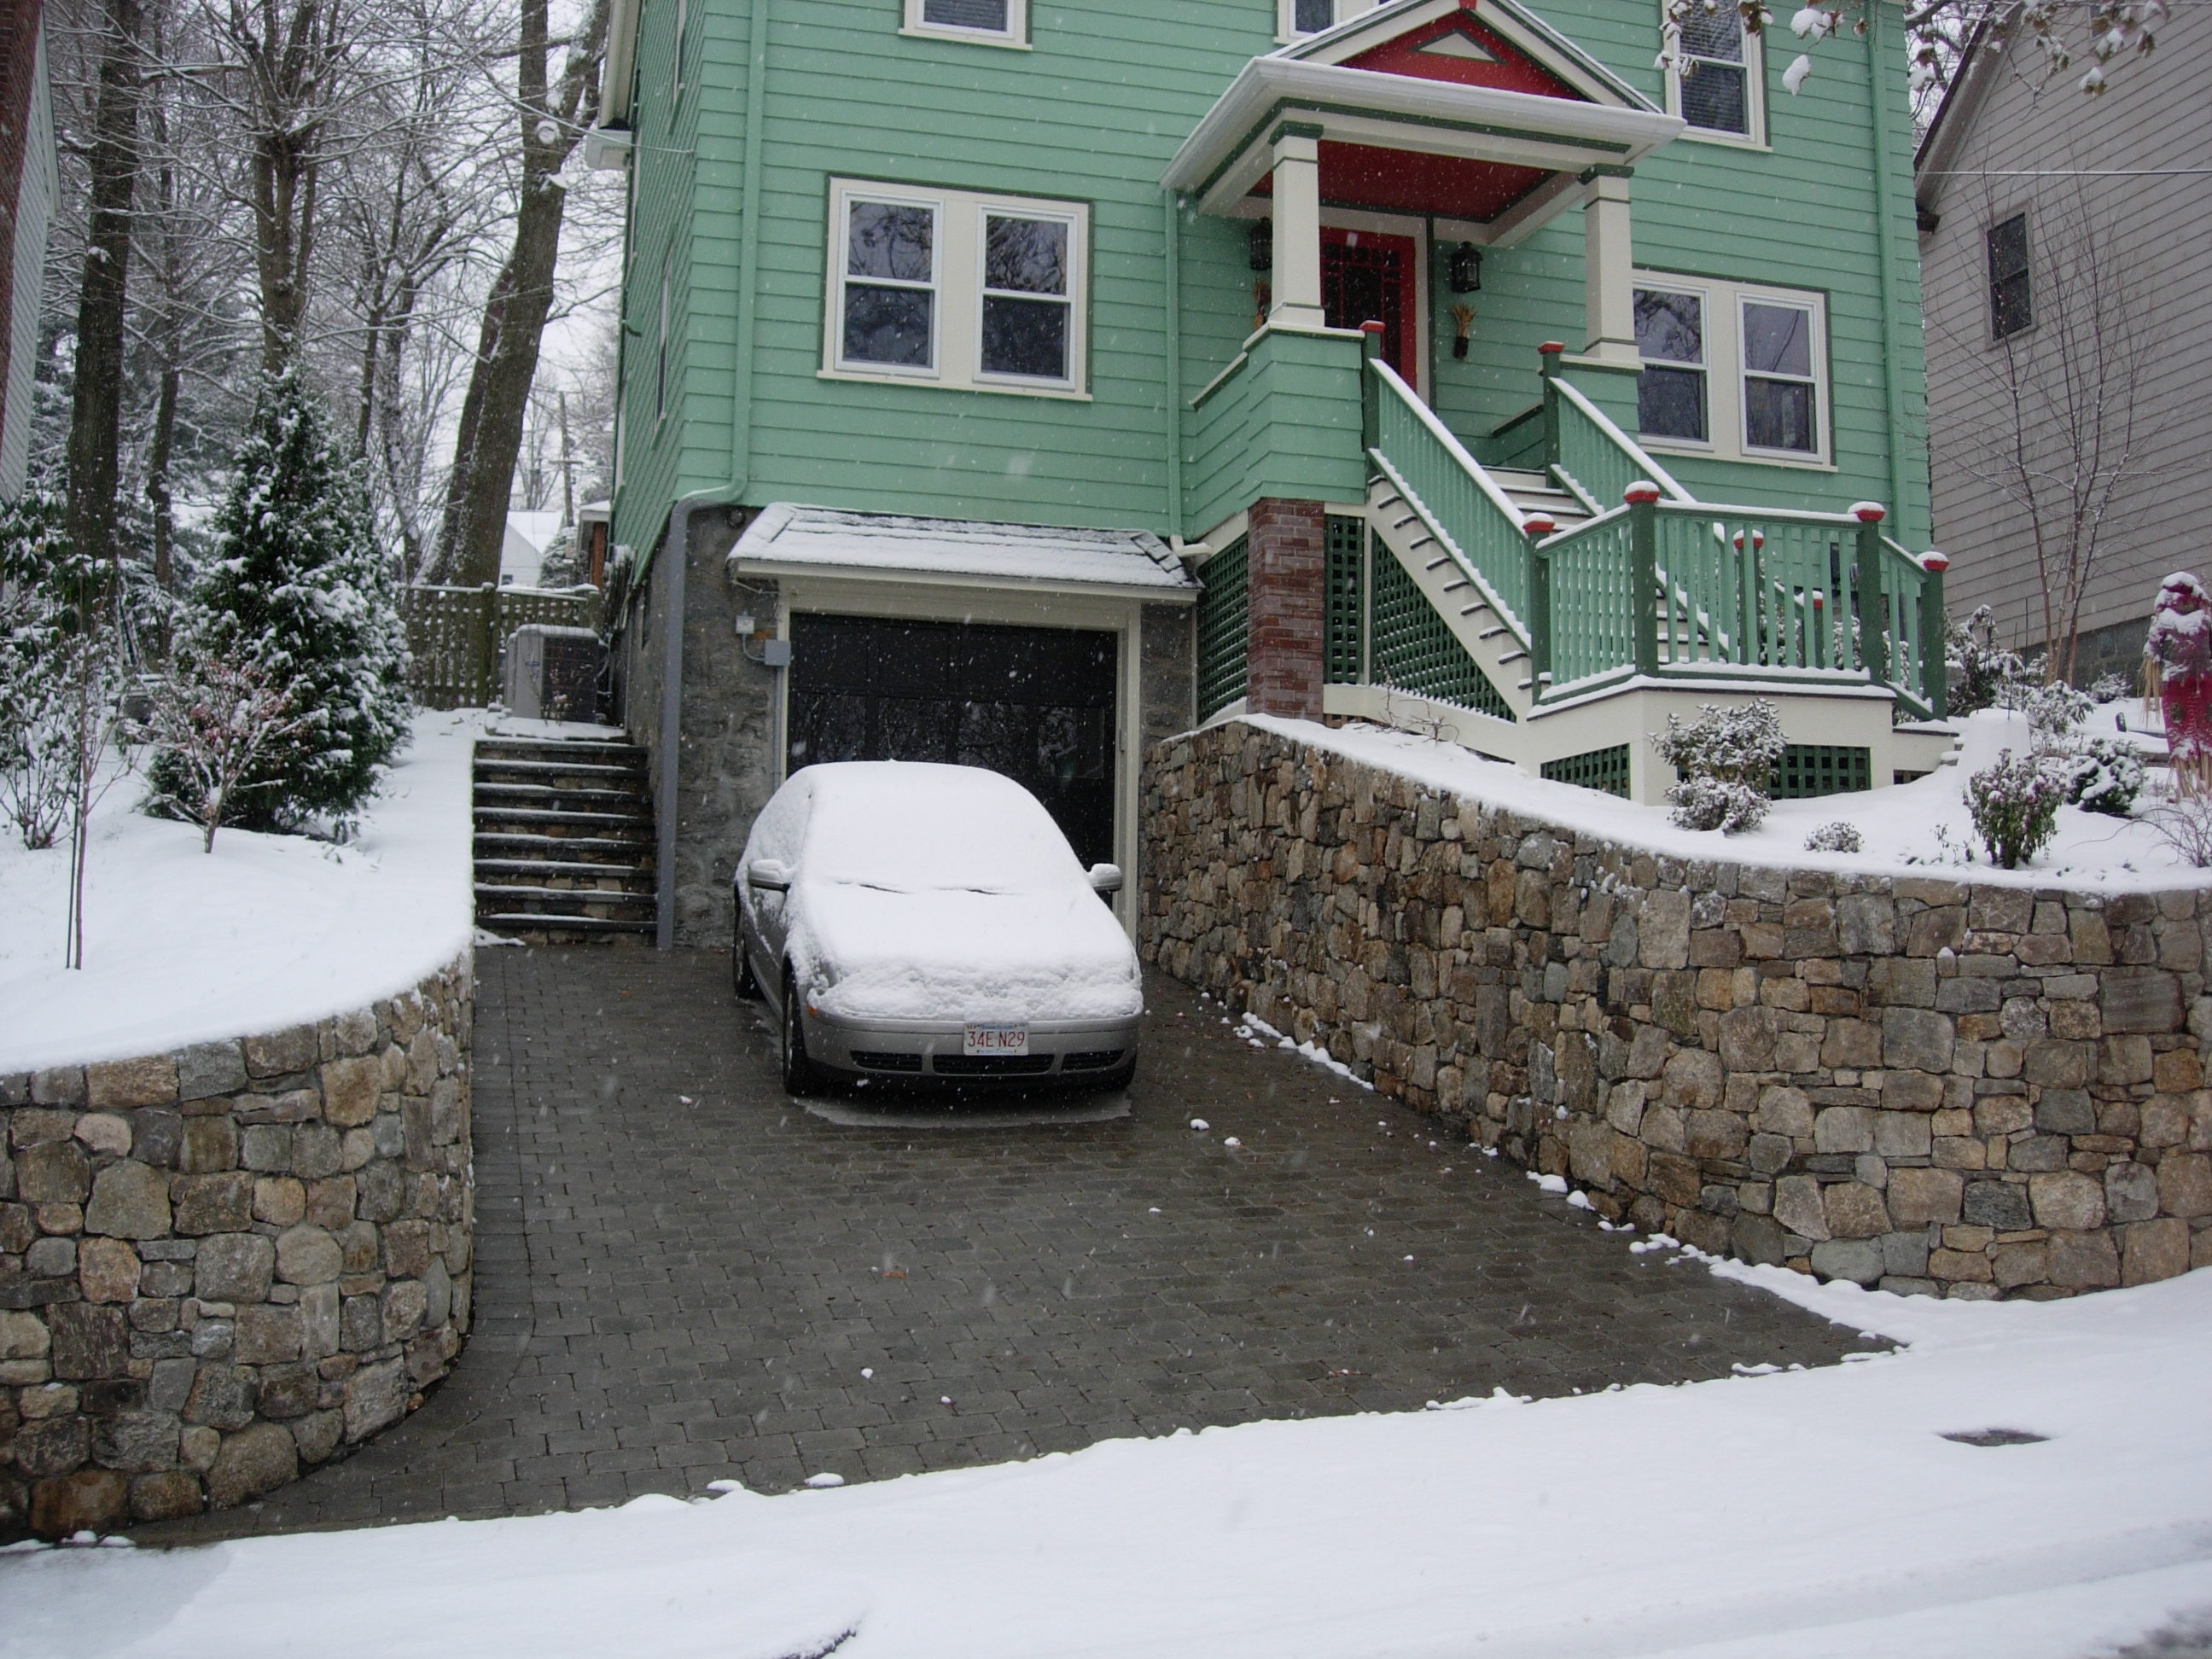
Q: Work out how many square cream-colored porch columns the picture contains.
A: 2